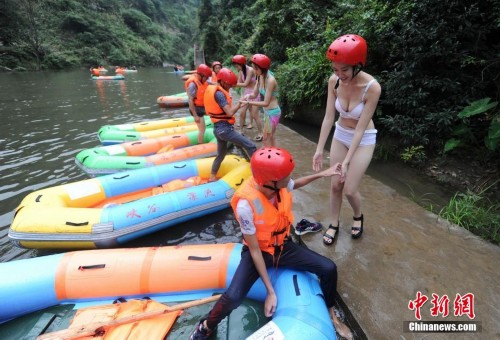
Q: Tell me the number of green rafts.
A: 2